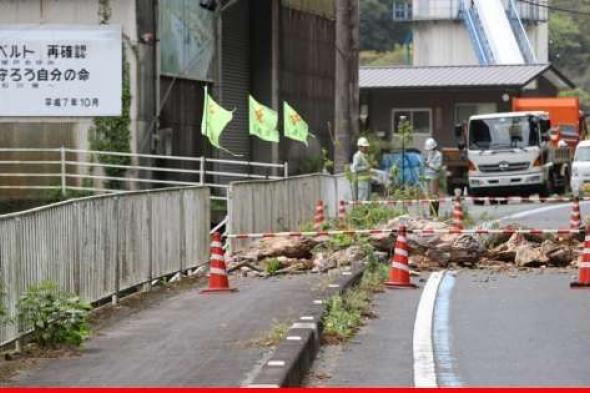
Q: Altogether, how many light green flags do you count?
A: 3